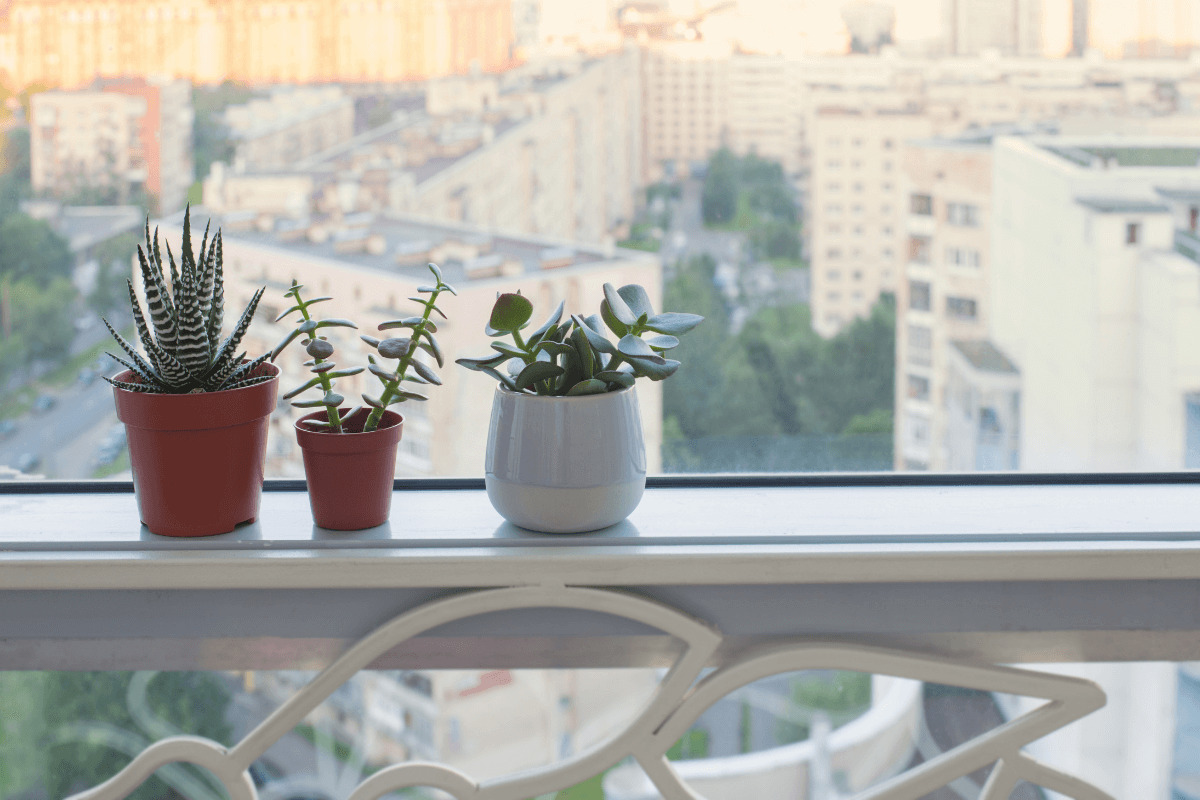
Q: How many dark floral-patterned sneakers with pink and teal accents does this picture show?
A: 0